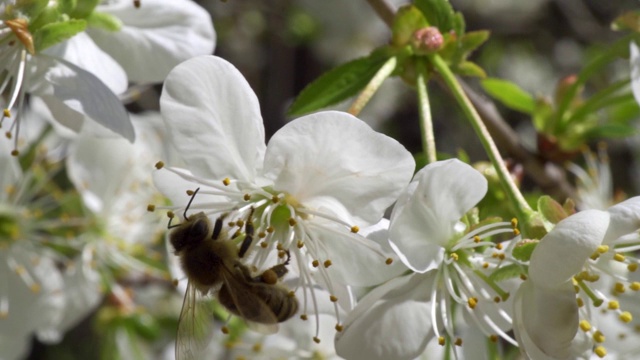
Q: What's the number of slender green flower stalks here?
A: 3